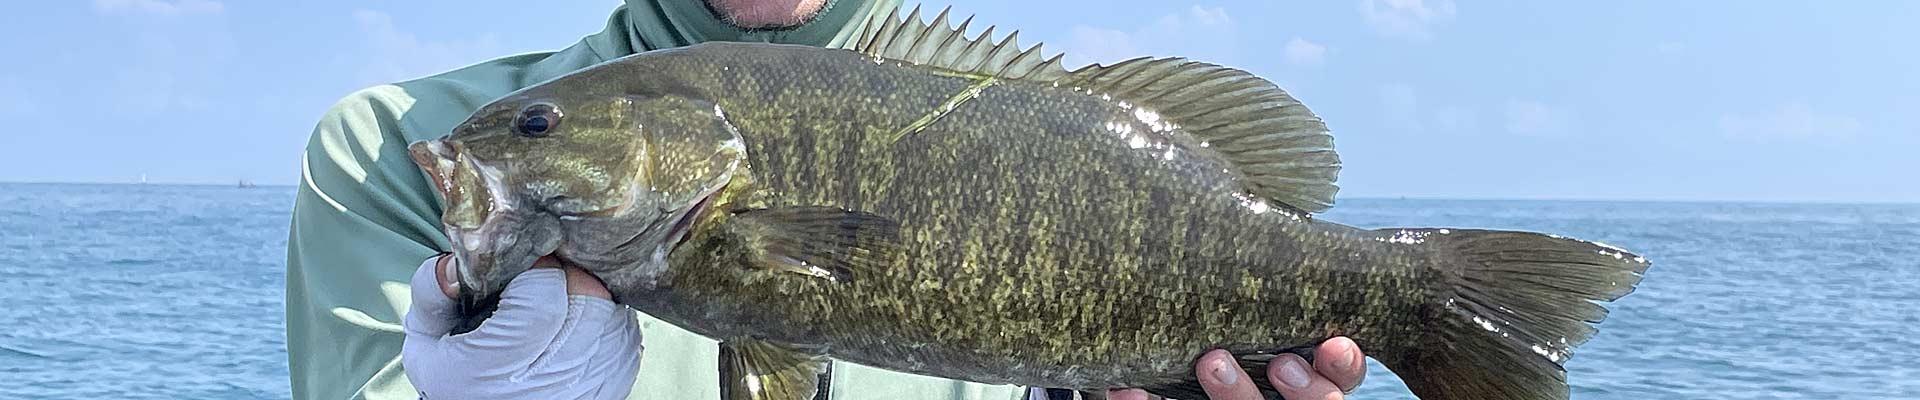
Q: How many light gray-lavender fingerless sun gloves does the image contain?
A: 1